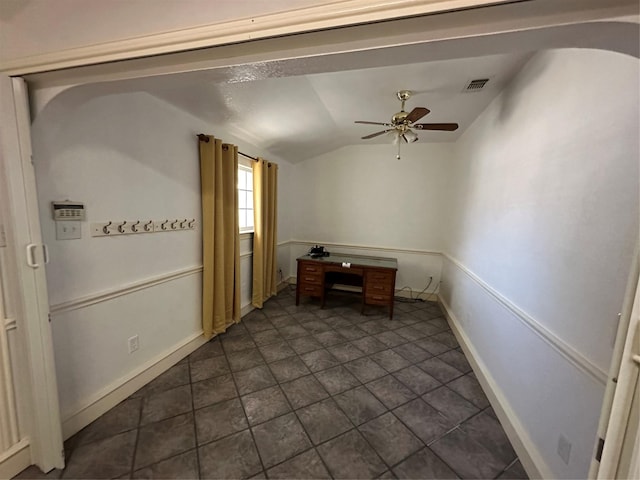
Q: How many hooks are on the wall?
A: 8